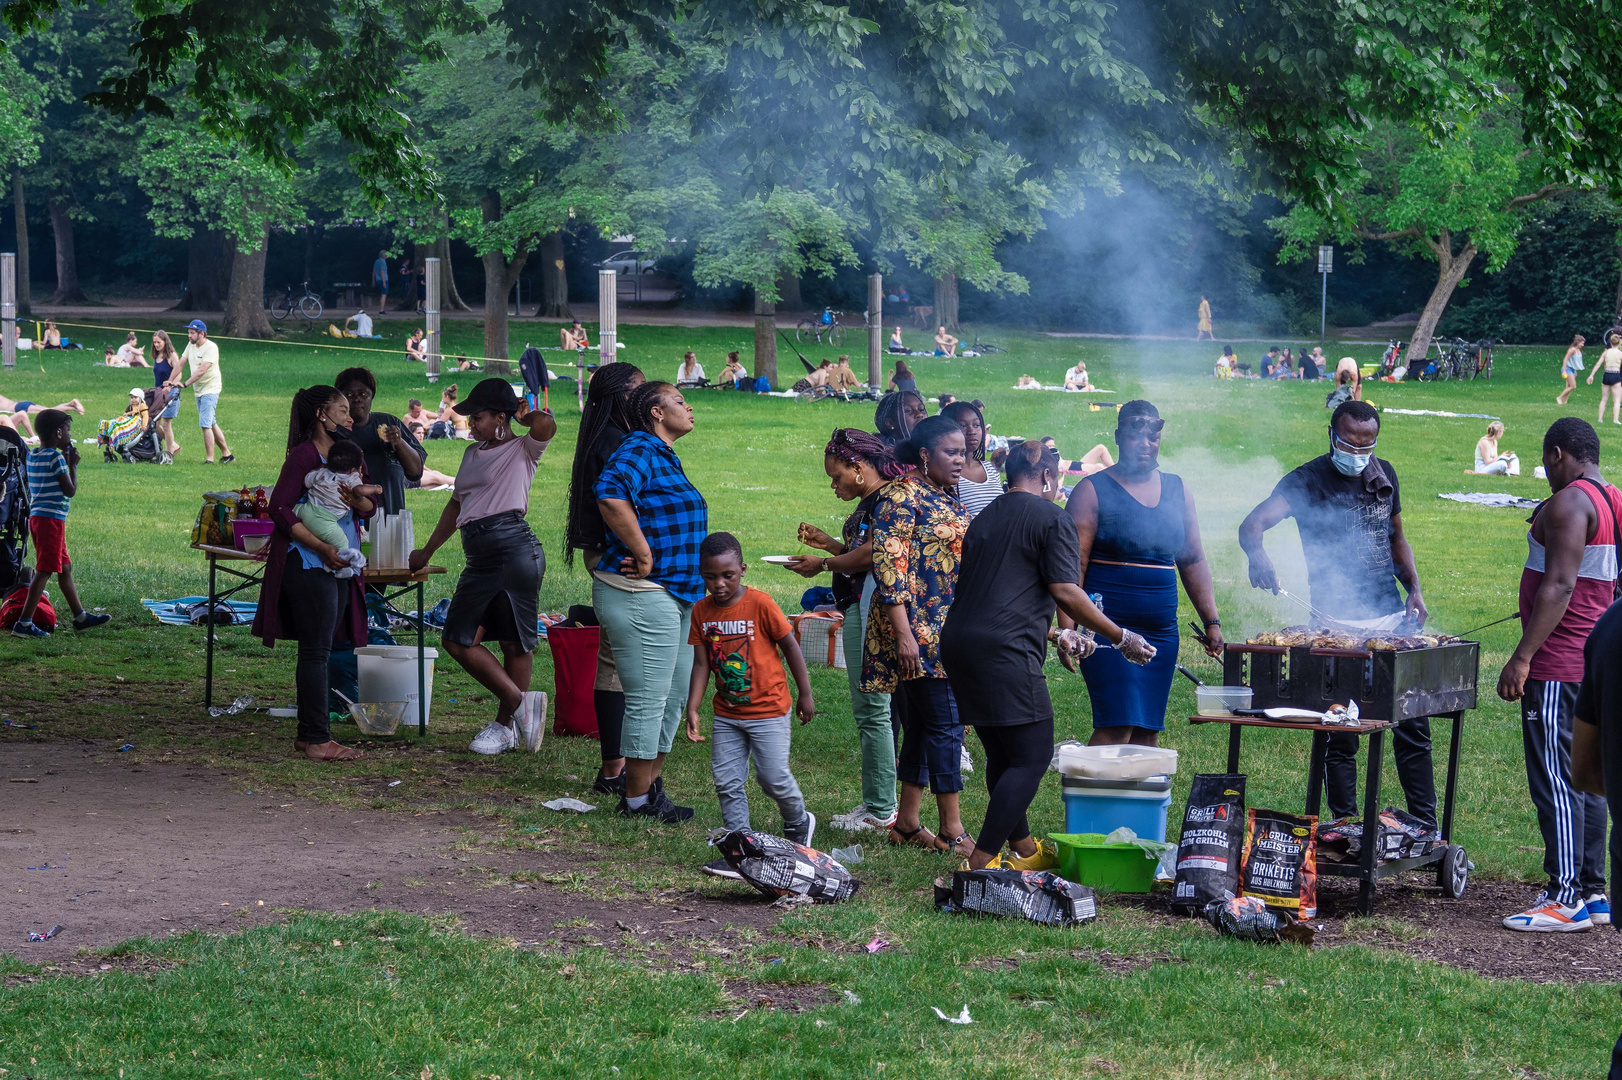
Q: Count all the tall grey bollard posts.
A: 4